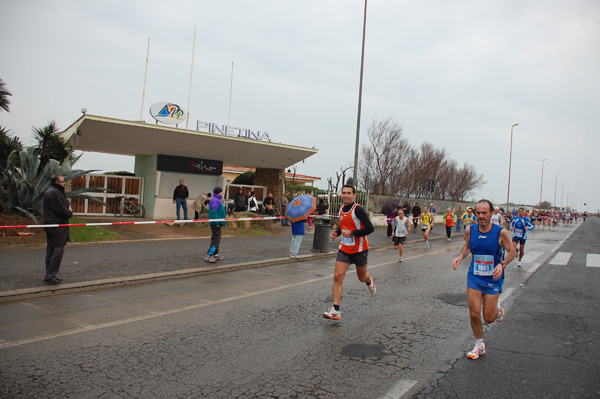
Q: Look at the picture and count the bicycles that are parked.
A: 1